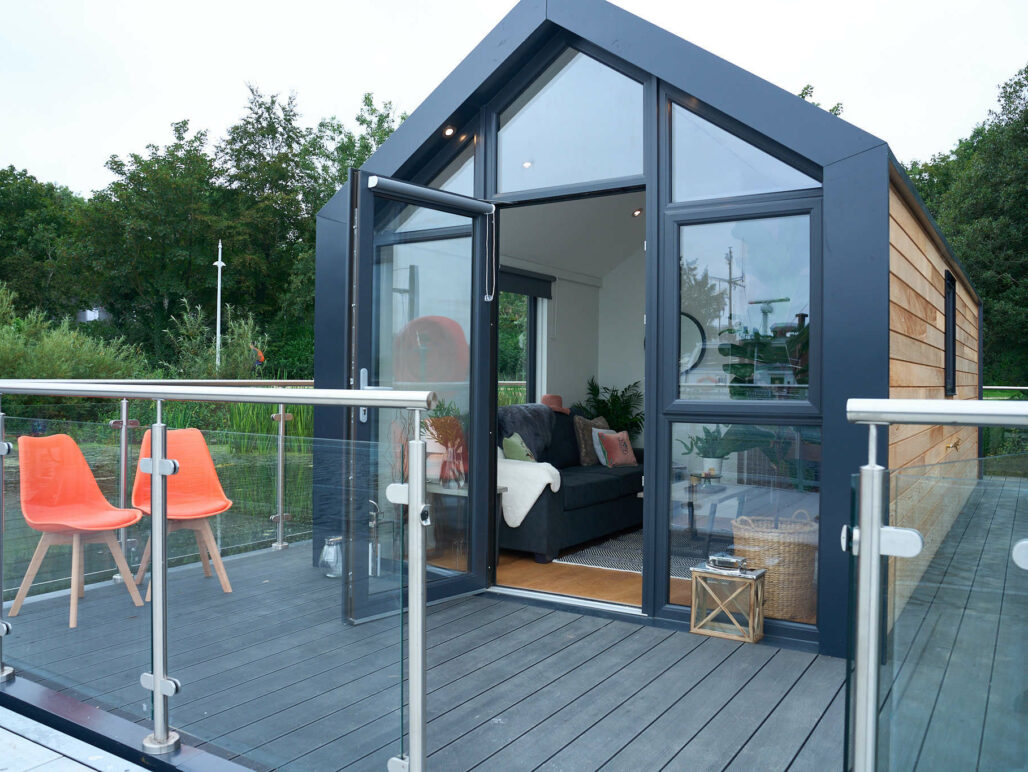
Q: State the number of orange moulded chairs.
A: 2